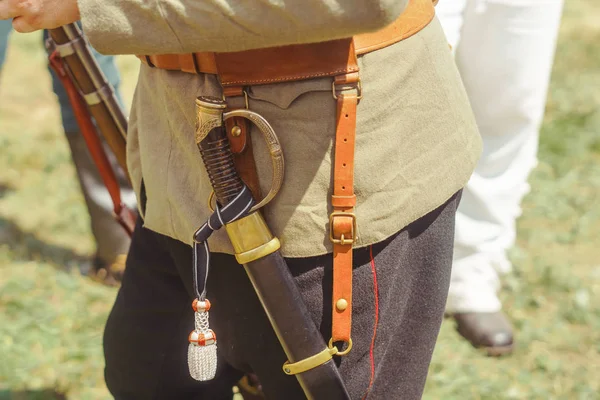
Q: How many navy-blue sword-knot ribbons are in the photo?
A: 1